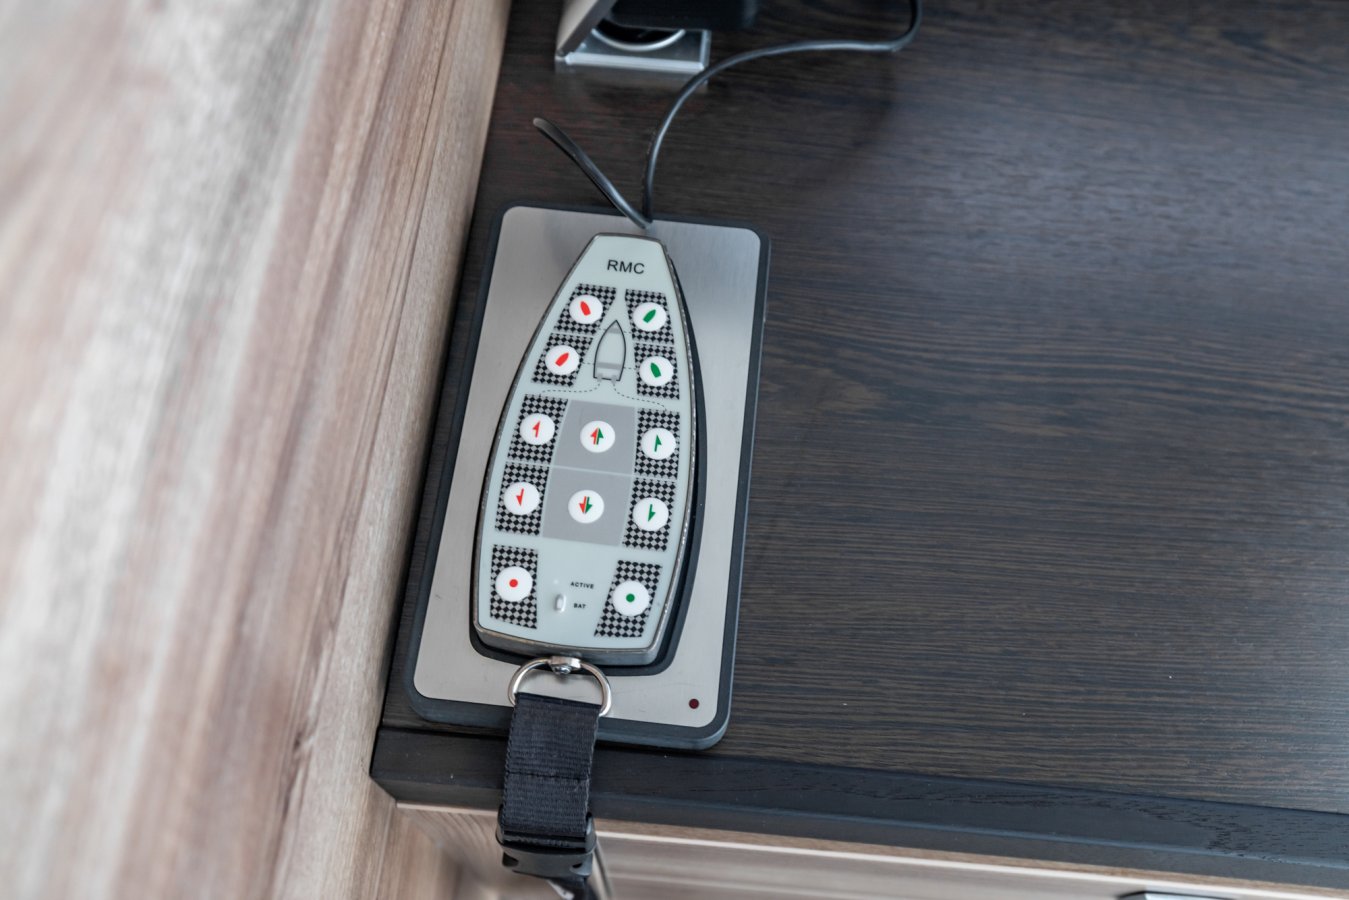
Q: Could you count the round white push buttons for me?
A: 12